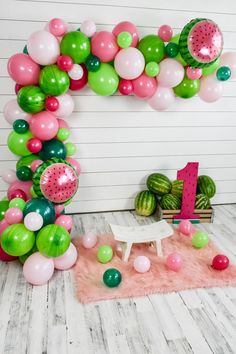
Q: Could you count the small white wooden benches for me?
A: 1